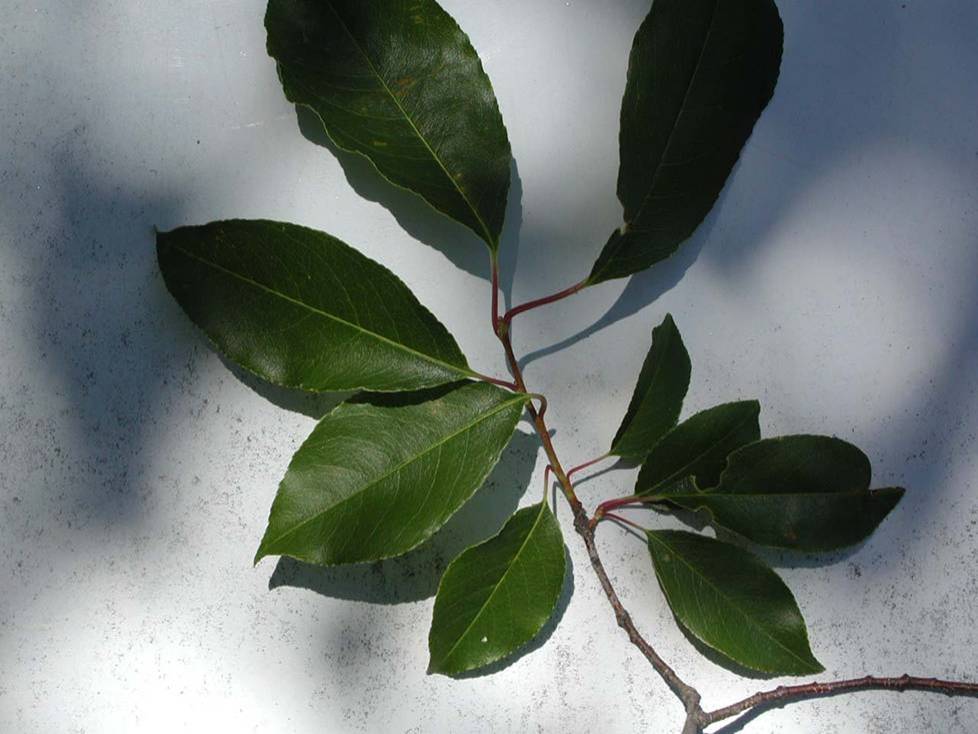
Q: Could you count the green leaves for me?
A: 9